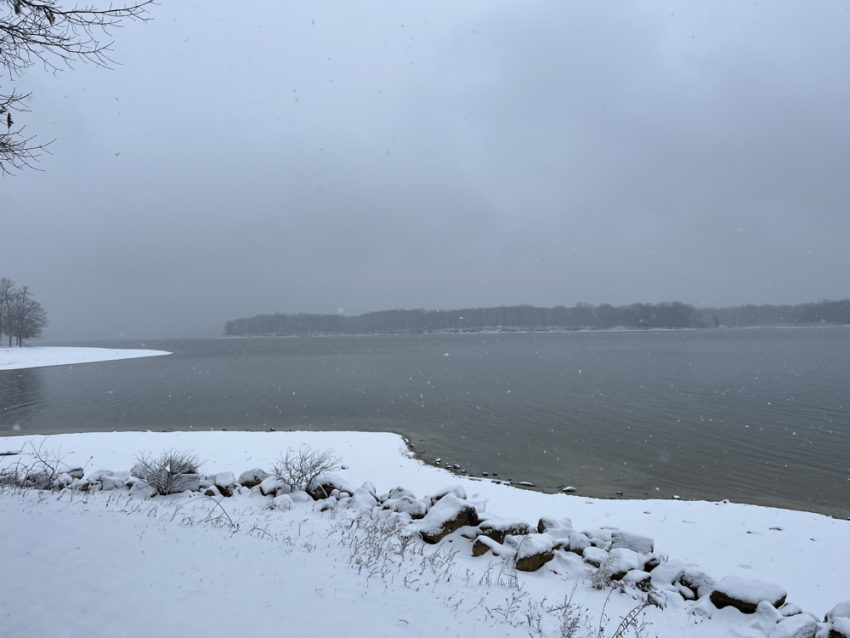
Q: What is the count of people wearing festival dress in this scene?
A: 0